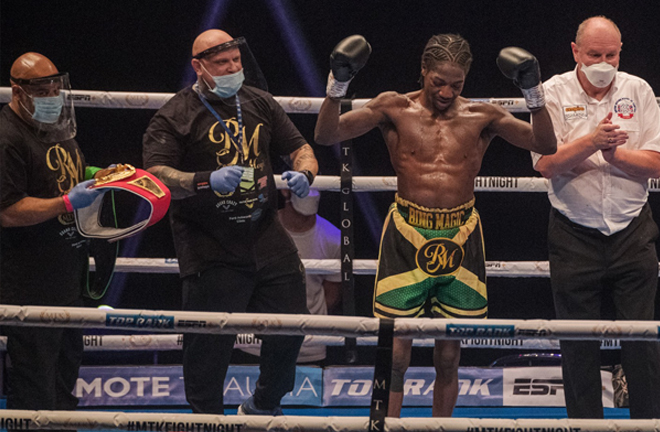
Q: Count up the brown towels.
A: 0